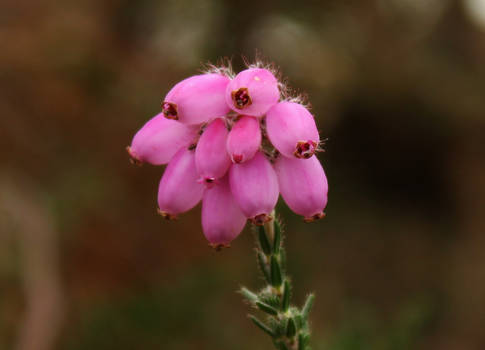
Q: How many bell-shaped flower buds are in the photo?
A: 10